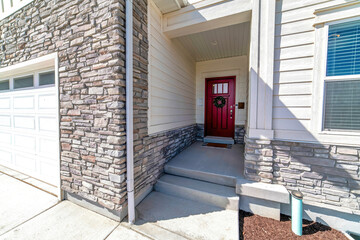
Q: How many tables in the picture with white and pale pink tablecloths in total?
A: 0